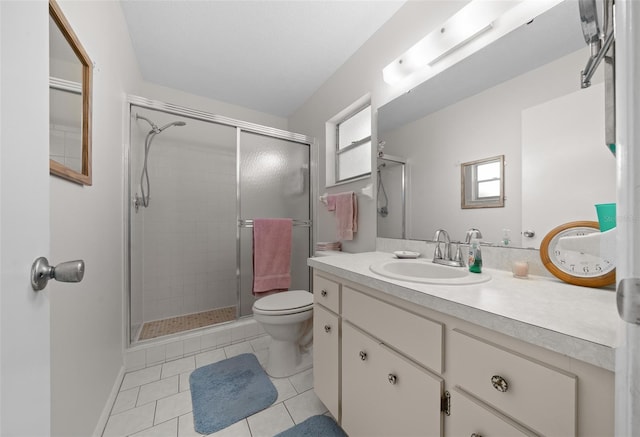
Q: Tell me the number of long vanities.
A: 1